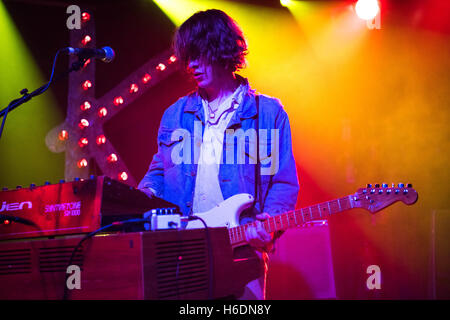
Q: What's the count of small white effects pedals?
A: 1